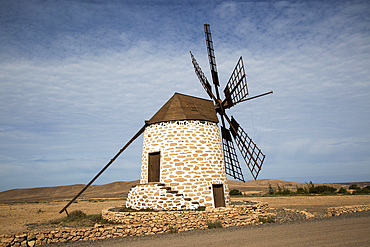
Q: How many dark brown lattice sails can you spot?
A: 5